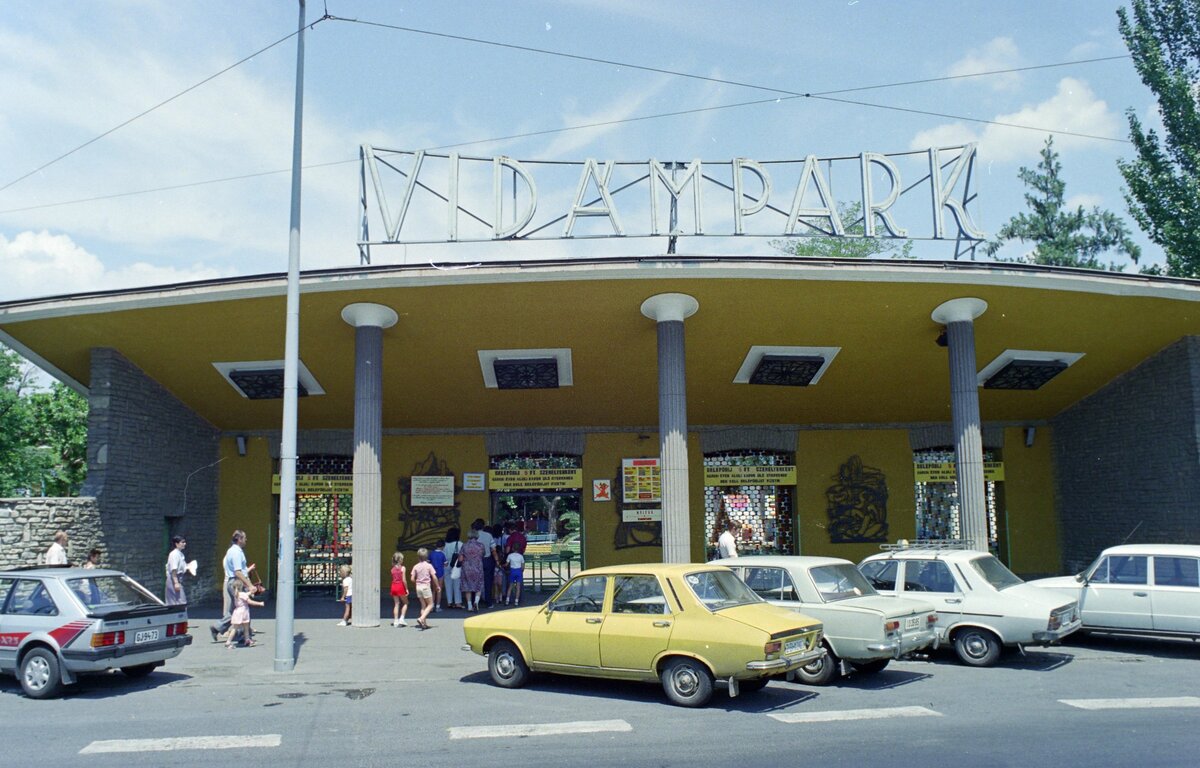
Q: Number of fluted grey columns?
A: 3